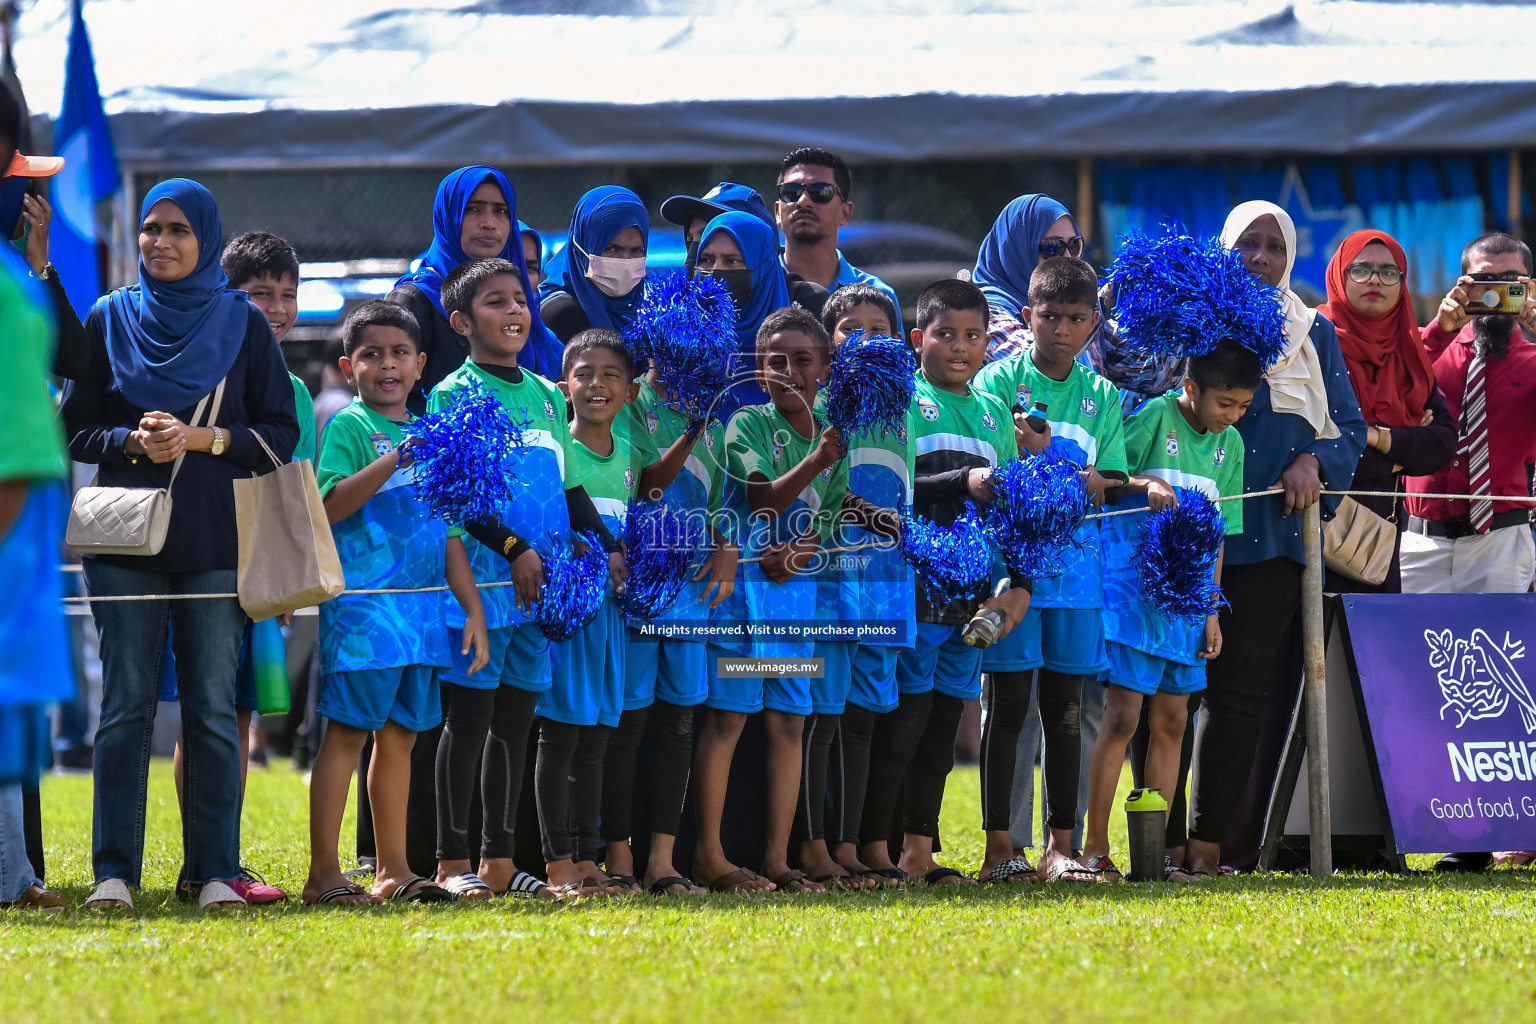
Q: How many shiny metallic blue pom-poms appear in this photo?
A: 9